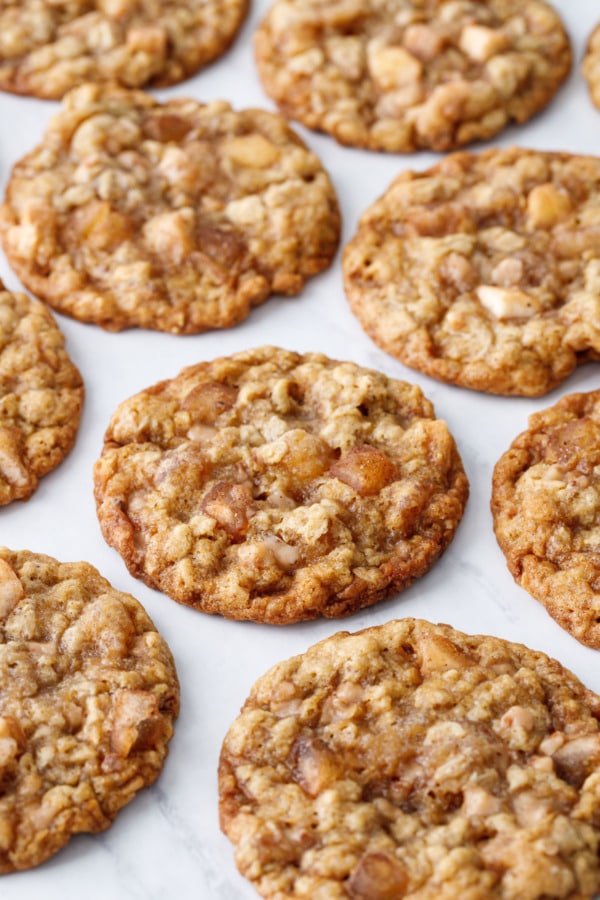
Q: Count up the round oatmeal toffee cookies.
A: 10